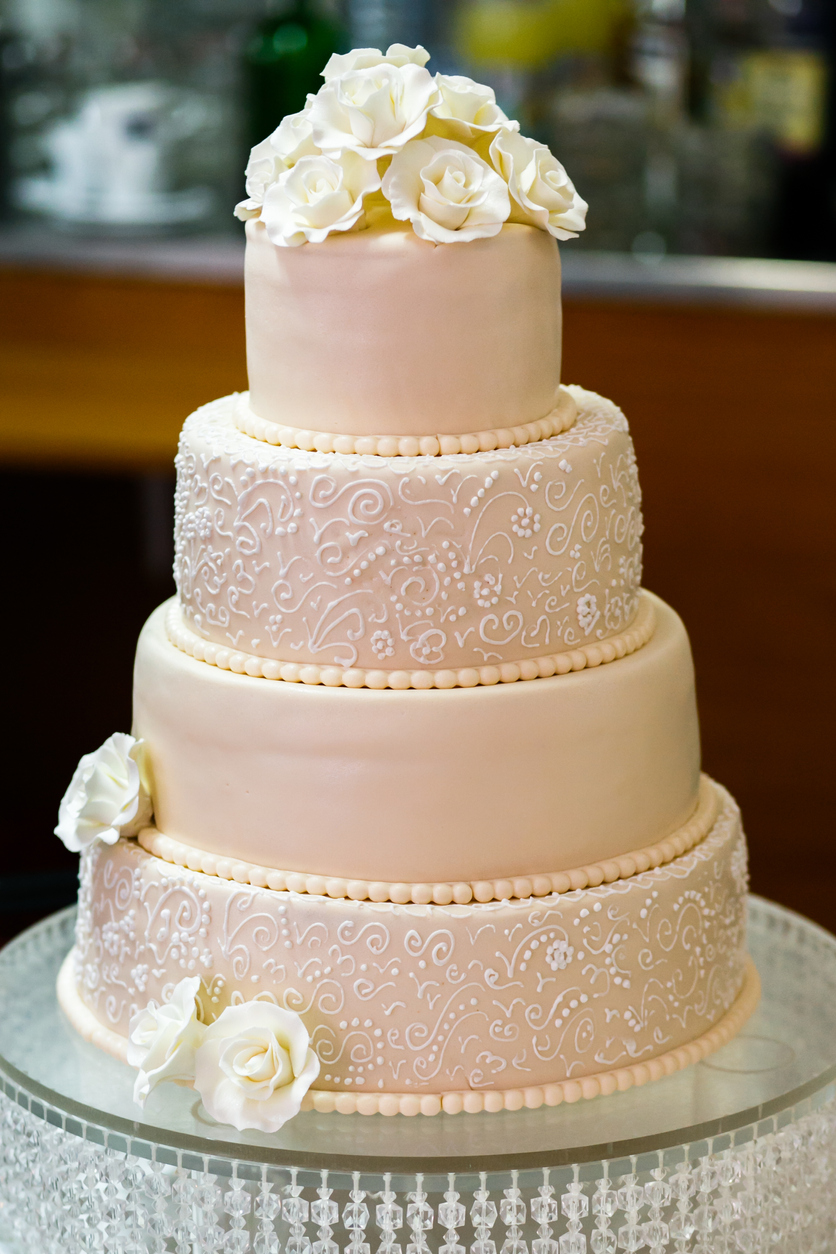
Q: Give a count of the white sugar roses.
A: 11